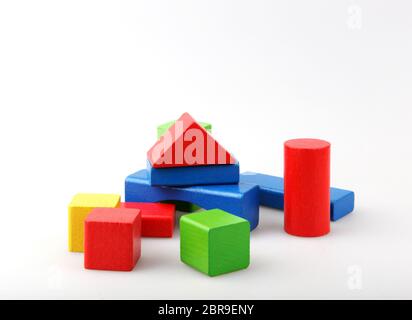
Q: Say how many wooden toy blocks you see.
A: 10